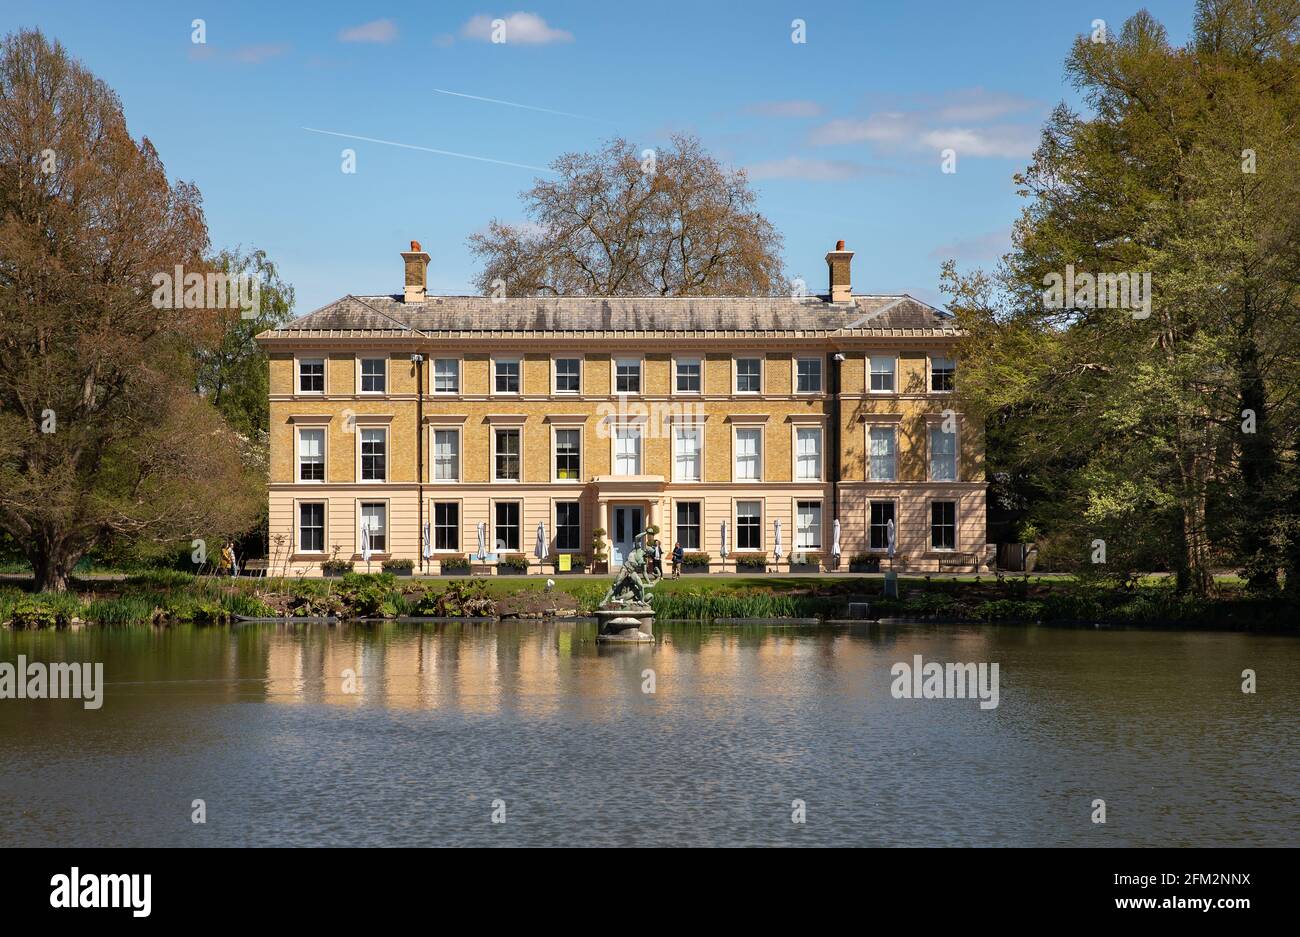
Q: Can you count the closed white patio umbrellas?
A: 8